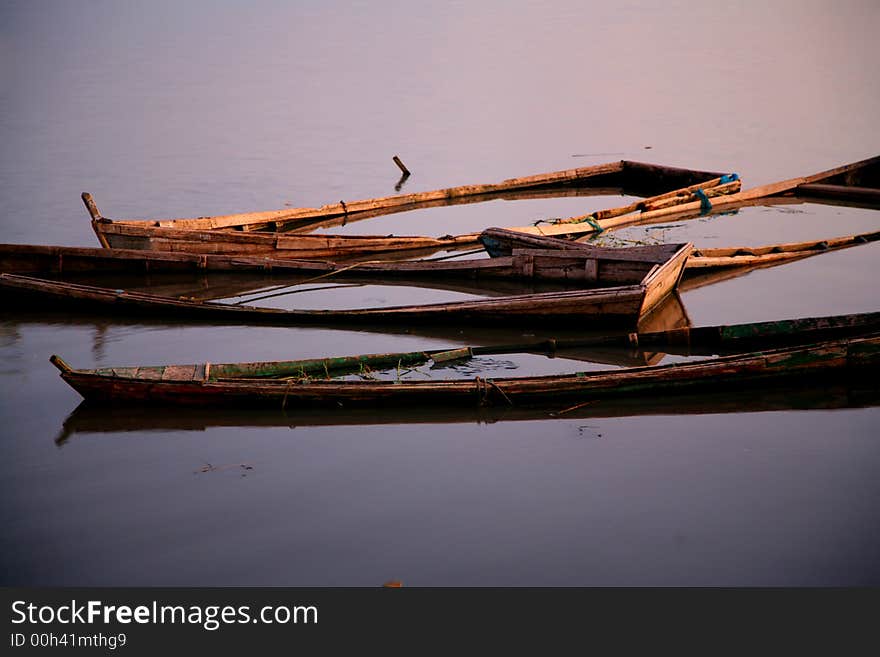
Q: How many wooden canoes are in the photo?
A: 4